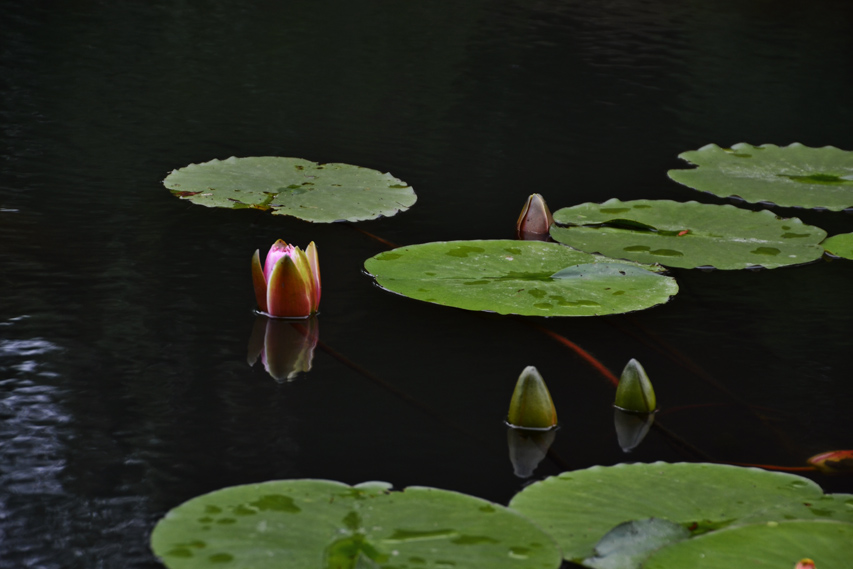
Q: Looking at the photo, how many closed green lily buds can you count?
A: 2